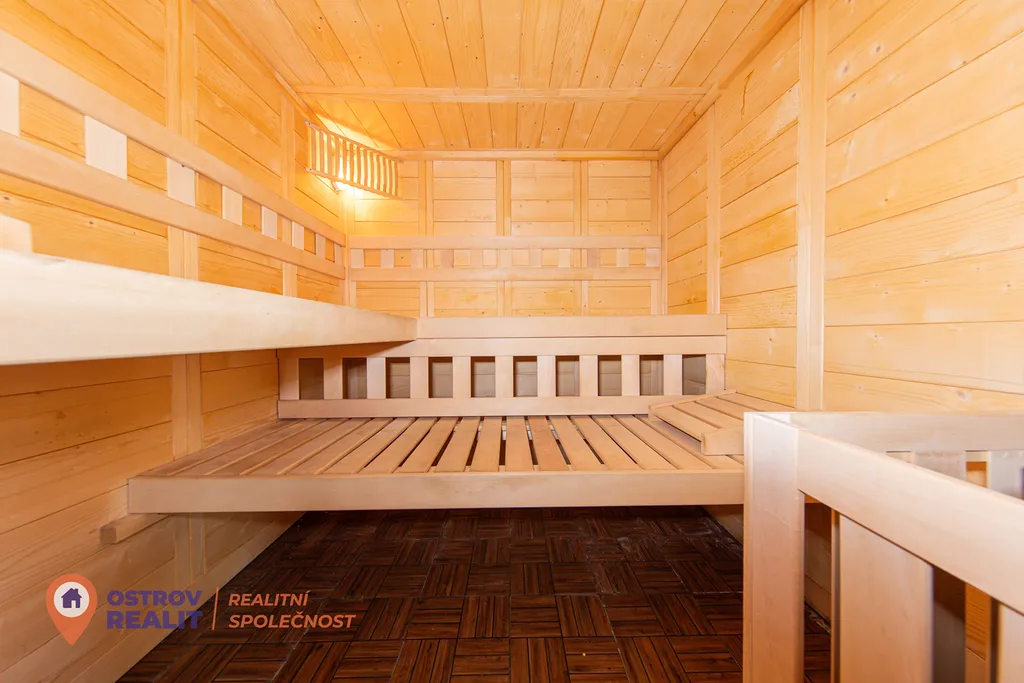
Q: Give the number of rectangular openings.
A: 10